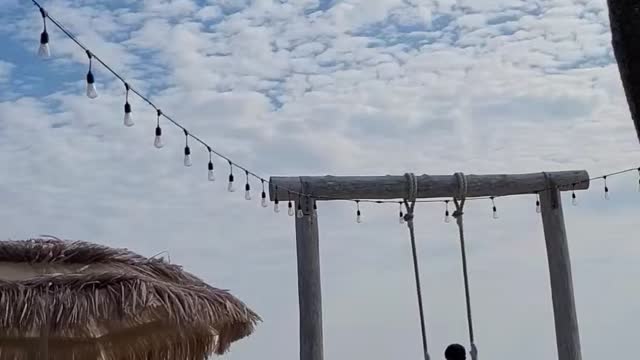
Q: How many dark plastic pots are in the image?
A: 0